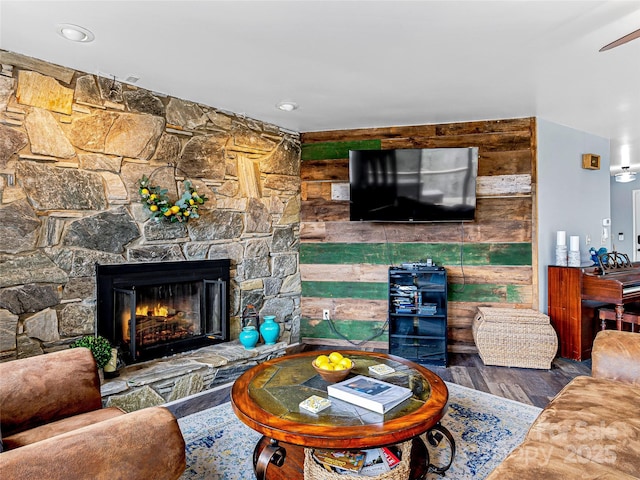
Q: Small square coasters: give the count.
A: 2